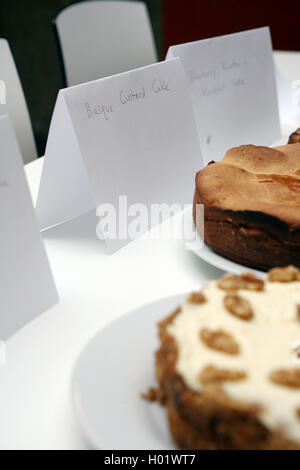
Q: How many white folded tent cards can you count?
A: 3